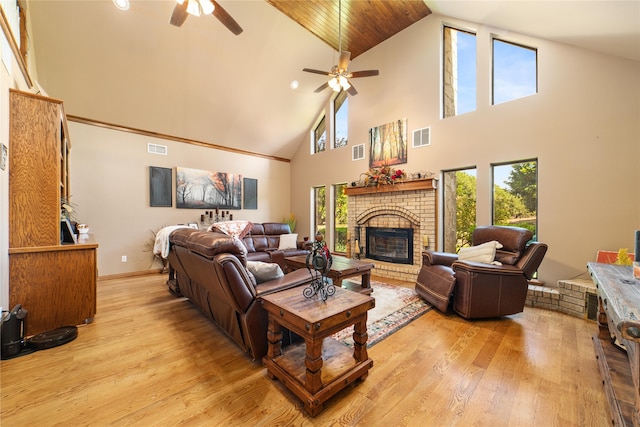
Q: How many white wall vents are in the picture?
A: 3